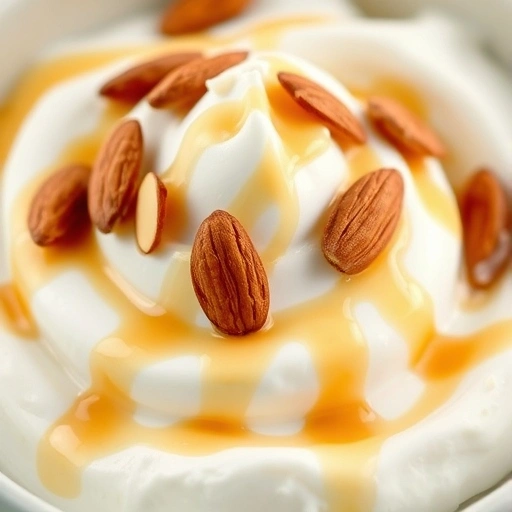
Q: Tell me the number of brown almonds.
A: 10